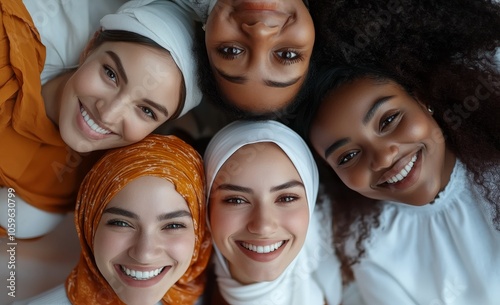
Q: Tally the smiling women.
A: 5